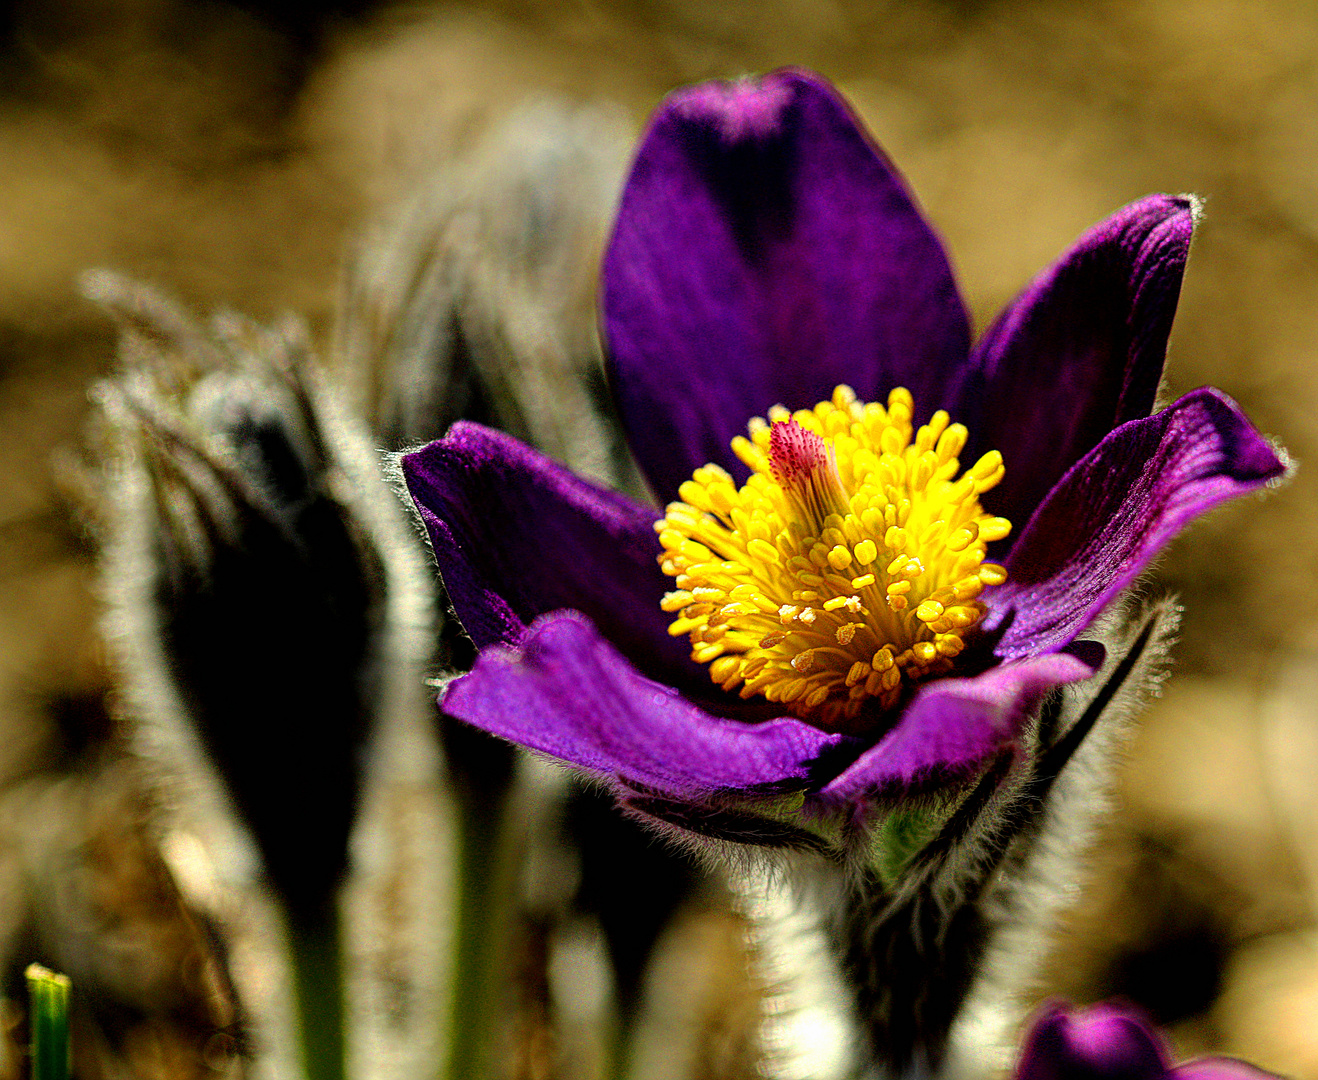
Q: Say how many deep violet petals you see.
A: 6